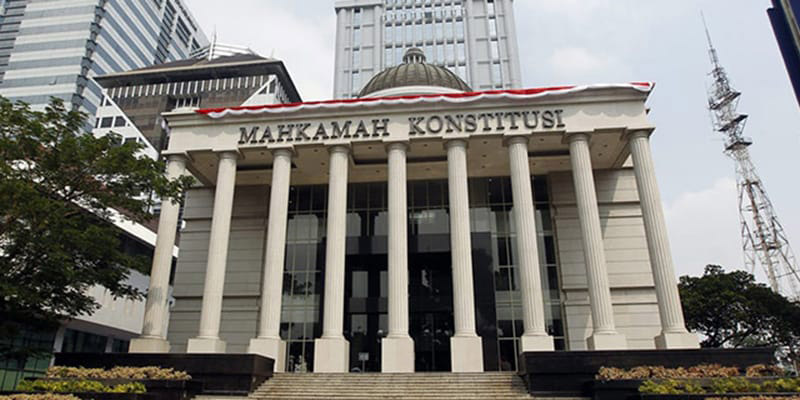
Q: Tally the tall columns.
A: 9